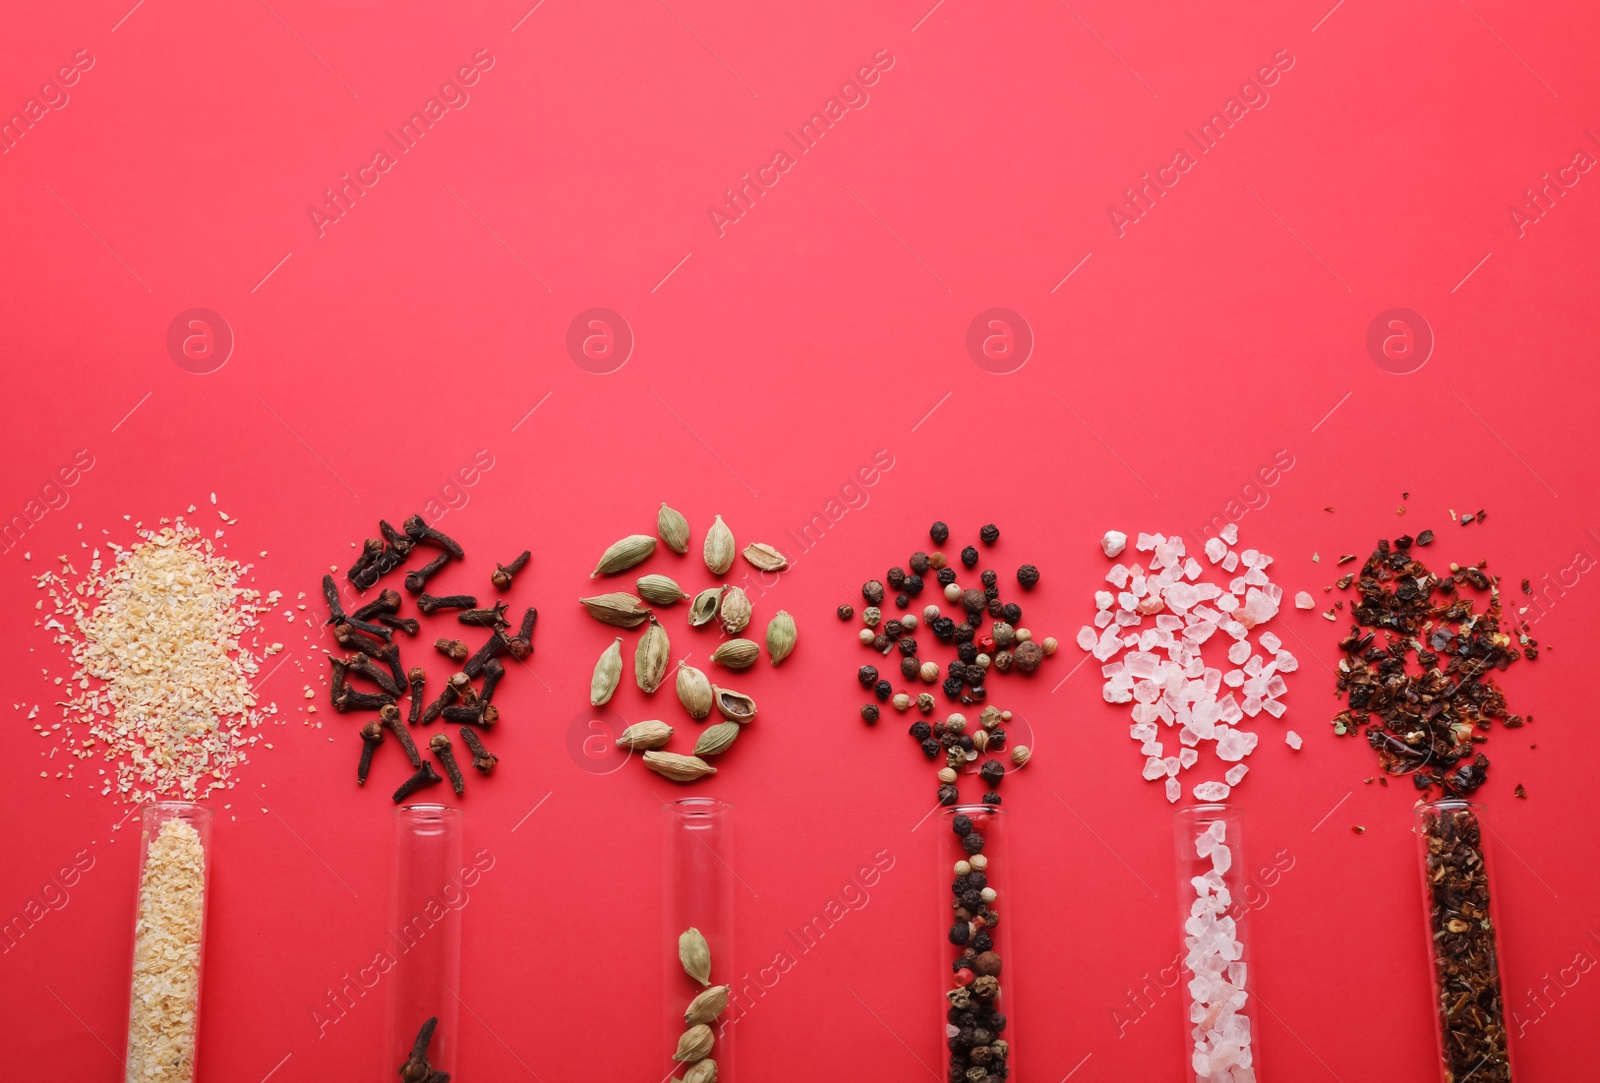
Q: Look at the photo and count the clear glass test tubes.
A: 6